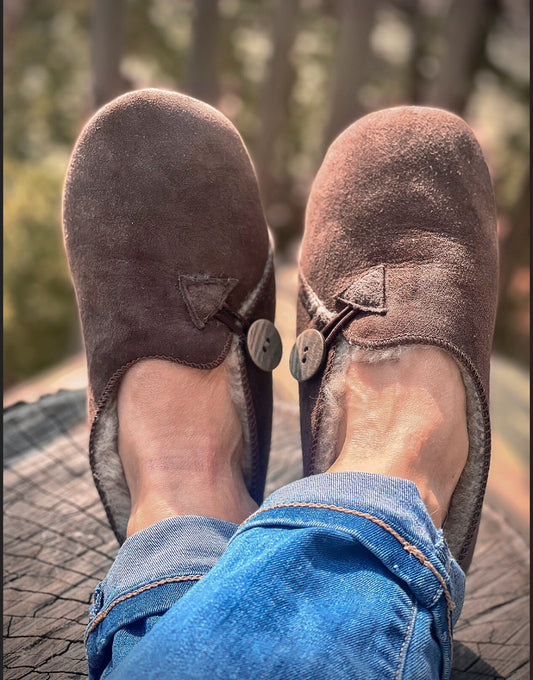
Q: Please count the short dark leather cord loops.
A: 2